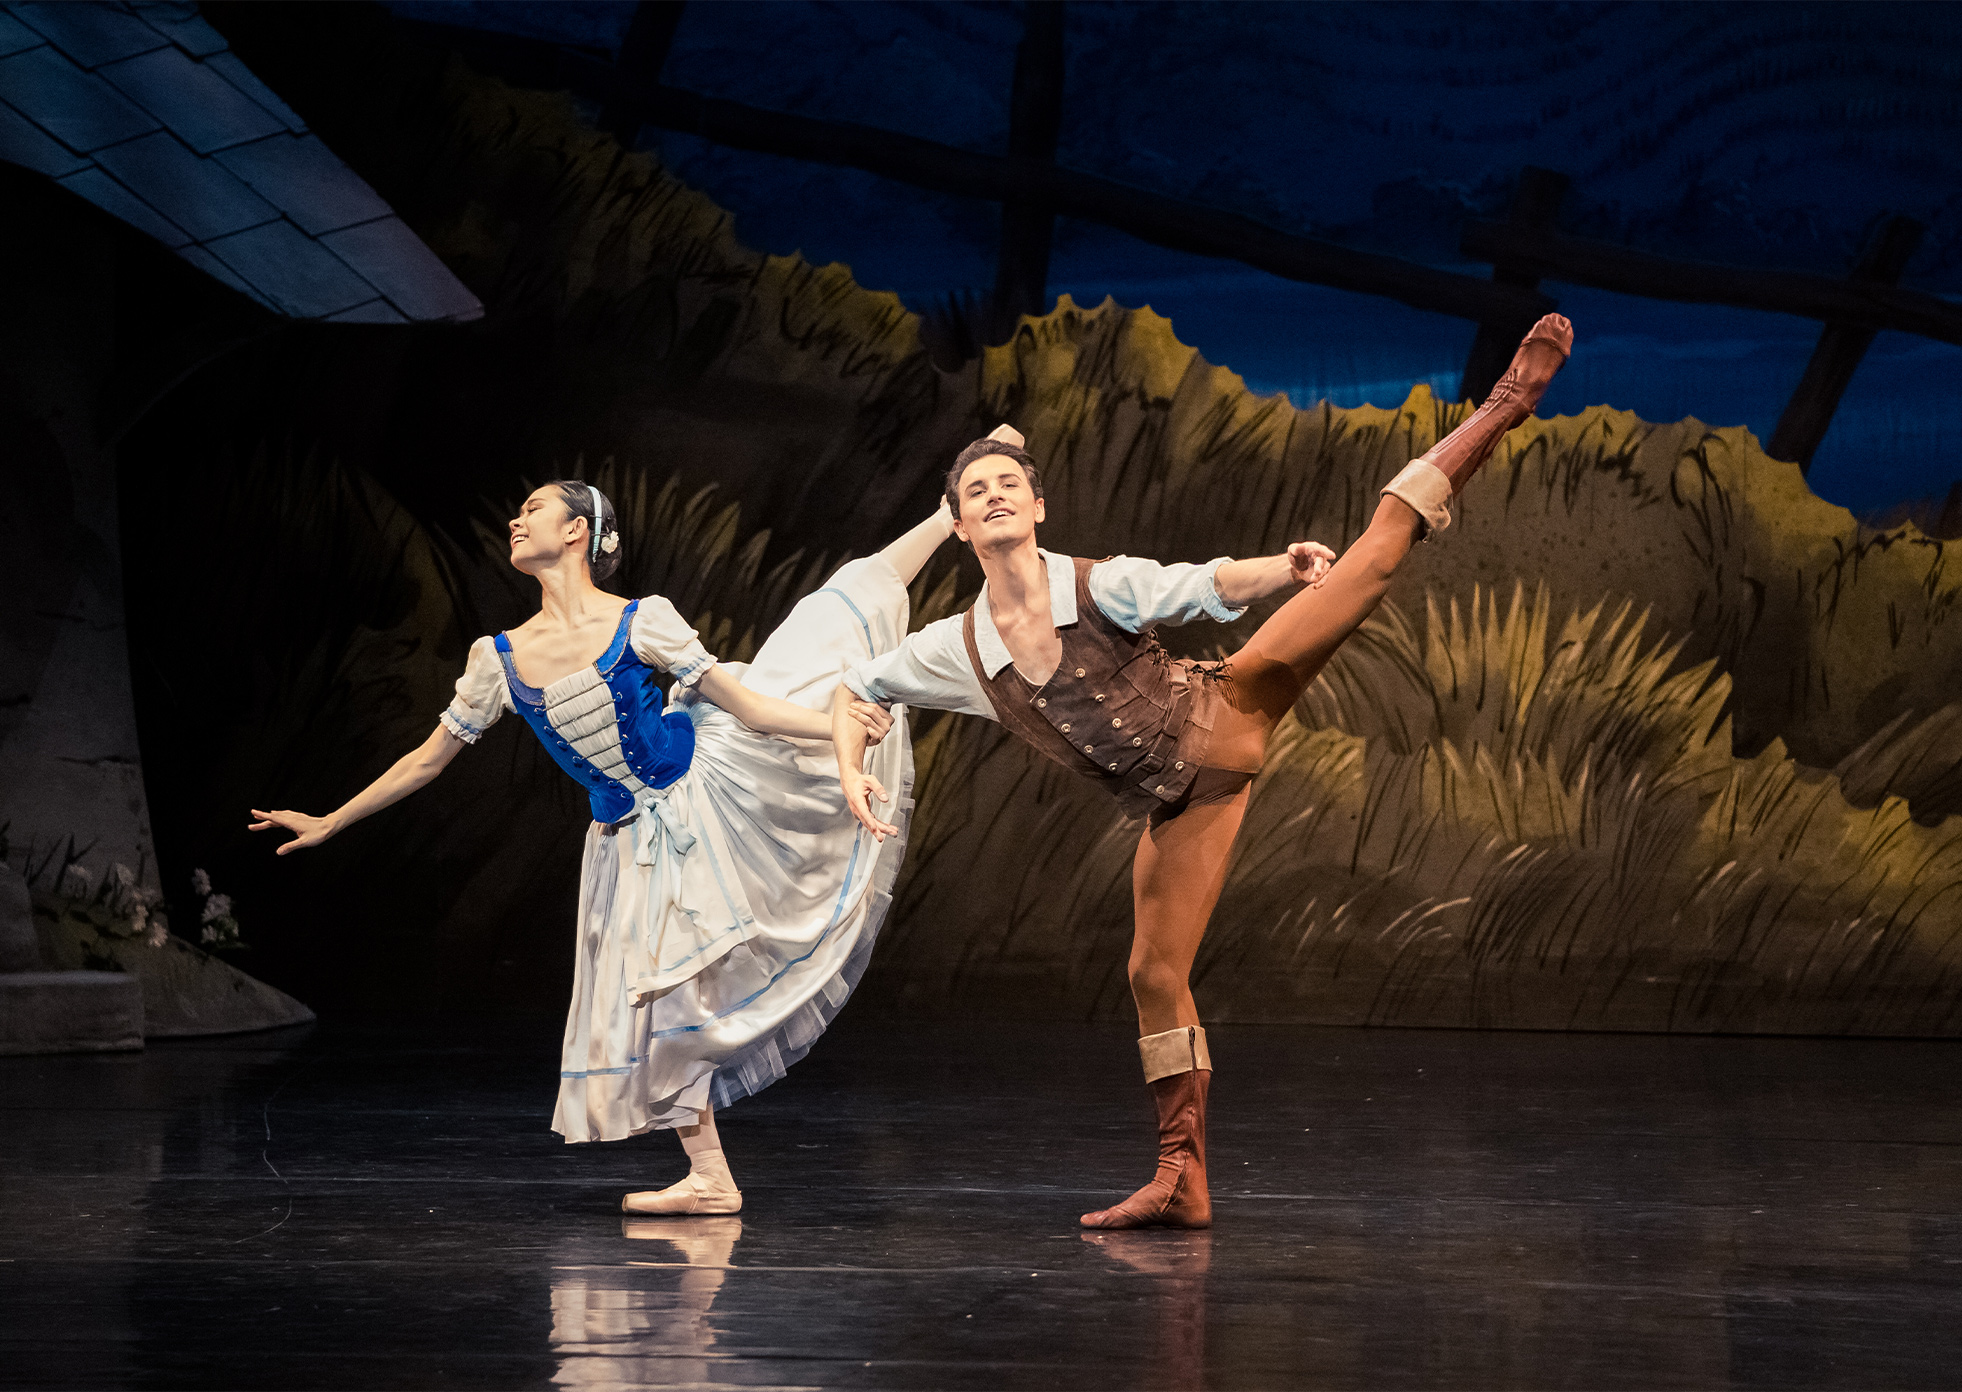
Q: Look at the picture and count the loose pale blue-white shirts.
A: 1